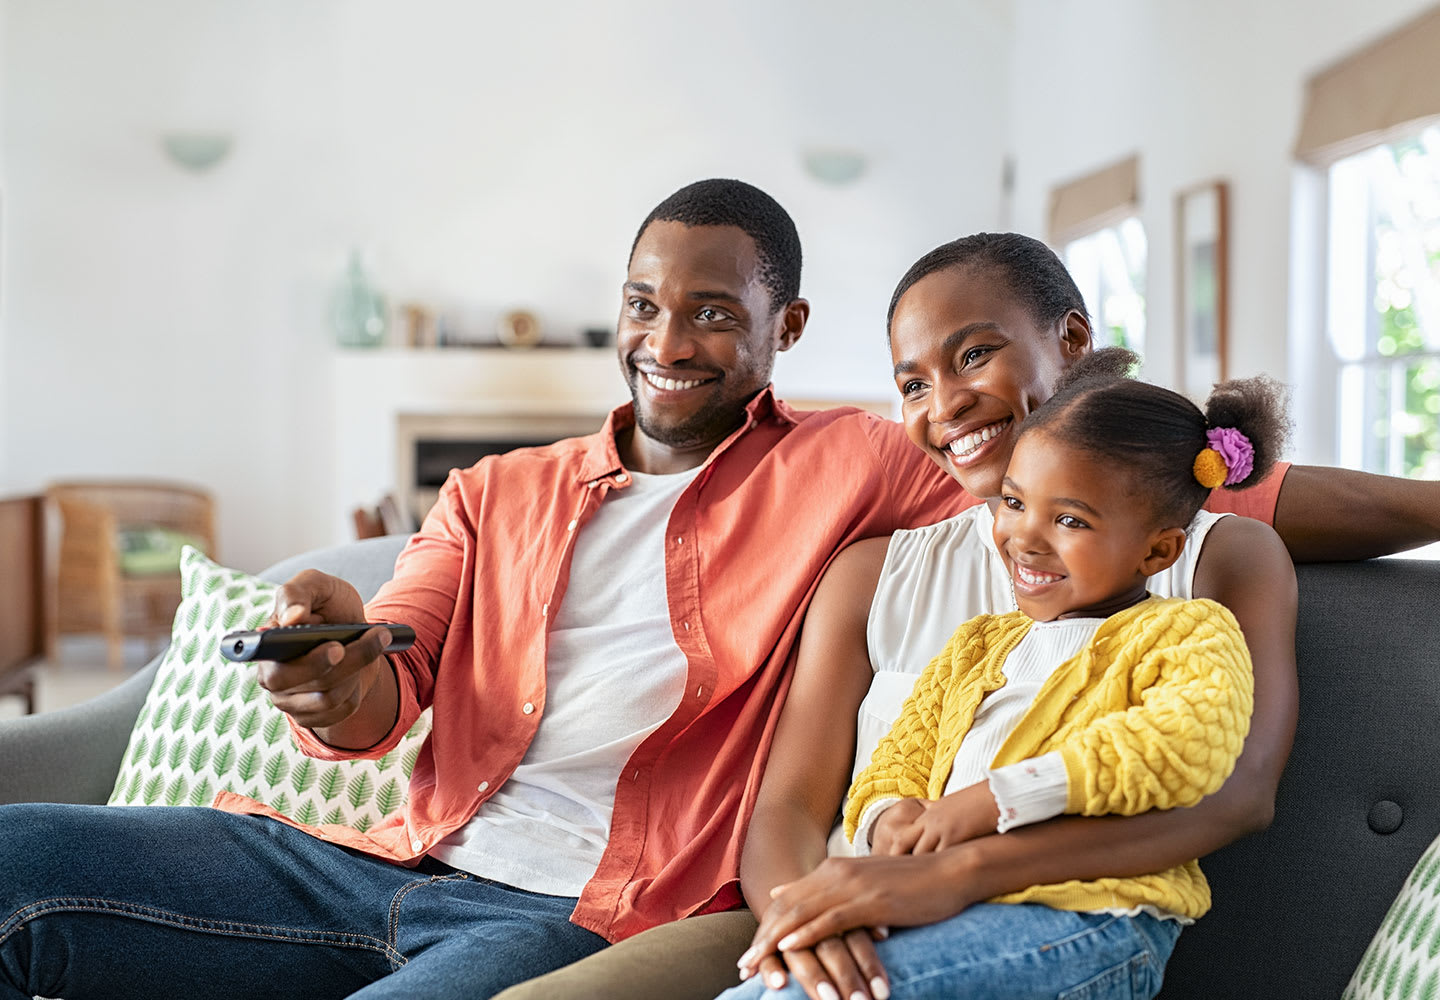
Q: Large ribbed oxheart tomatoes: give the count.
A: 0